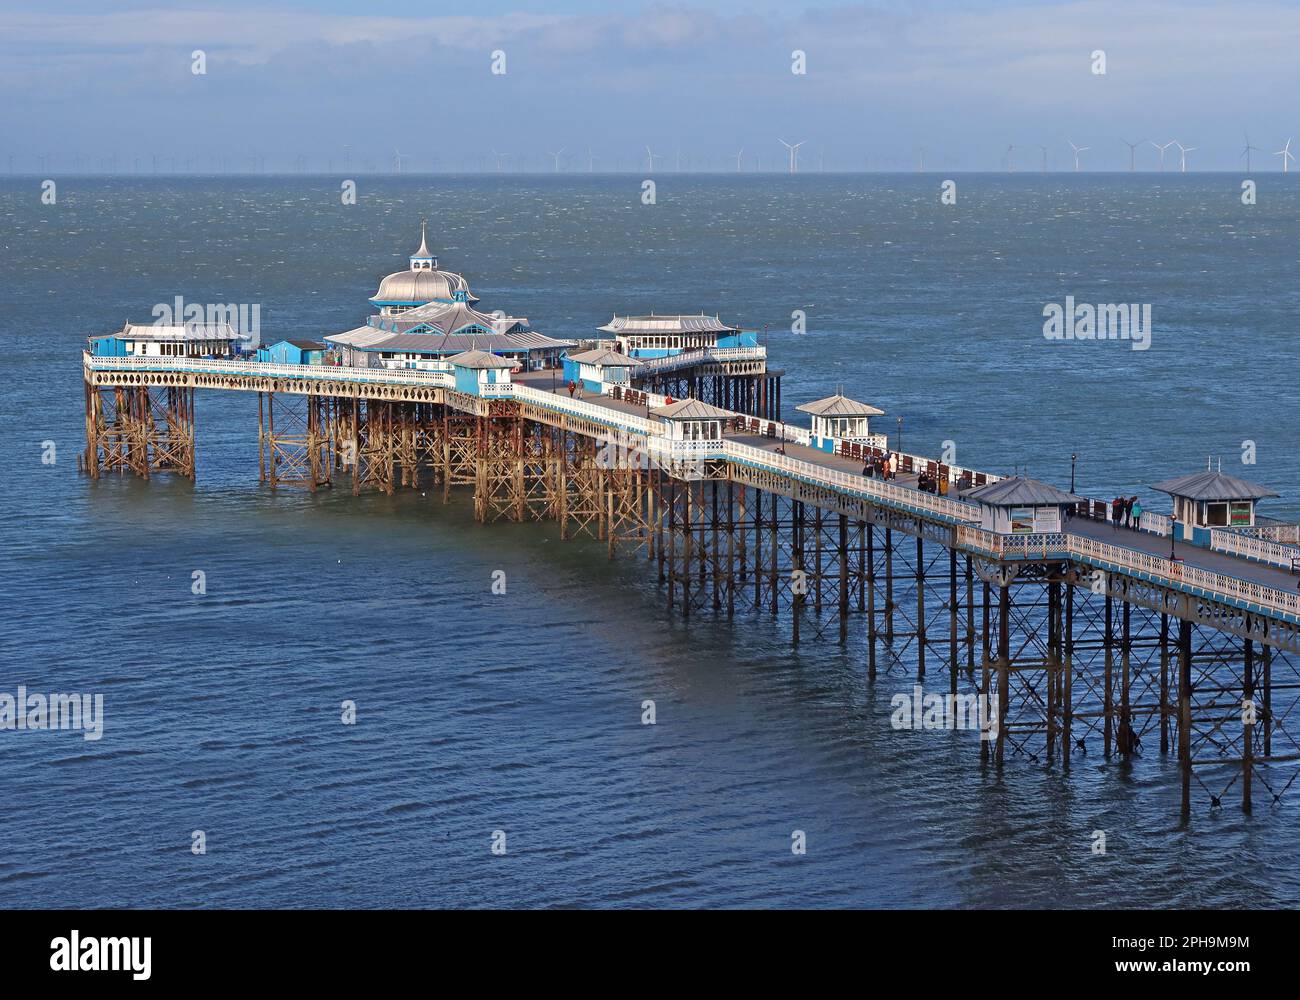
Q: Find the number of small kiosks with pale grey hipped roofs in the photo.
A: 6